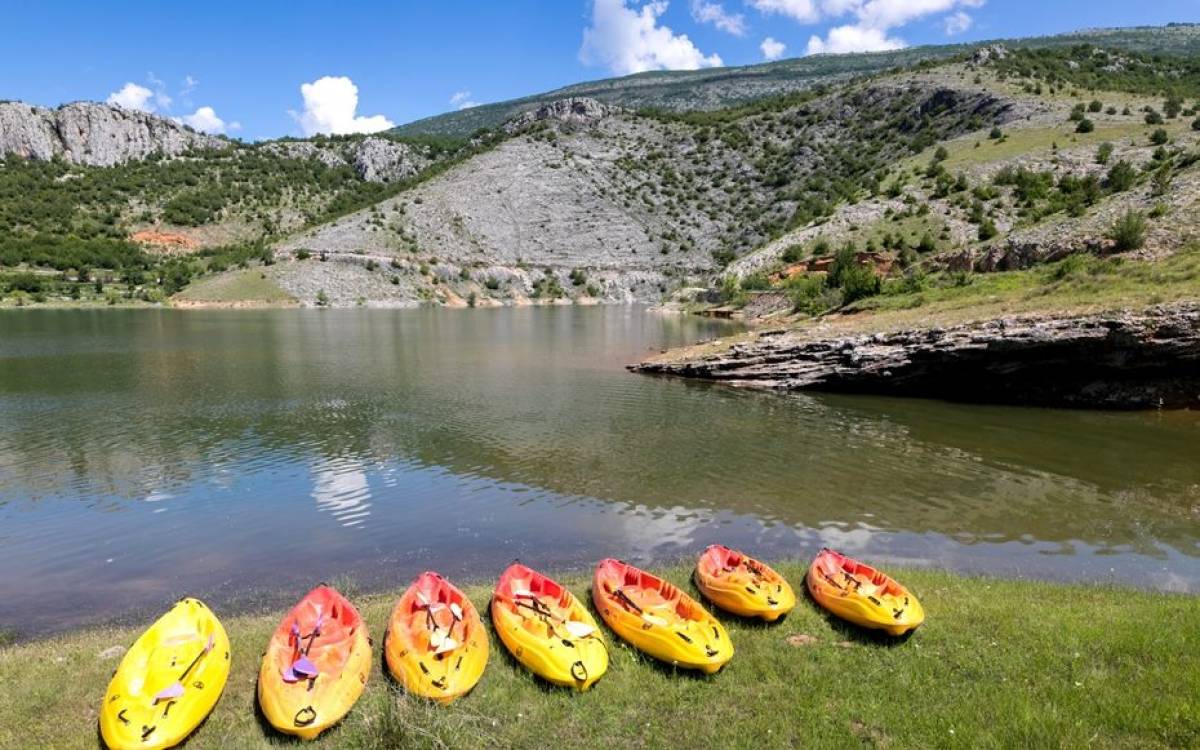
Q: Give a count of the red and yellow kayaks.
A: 6